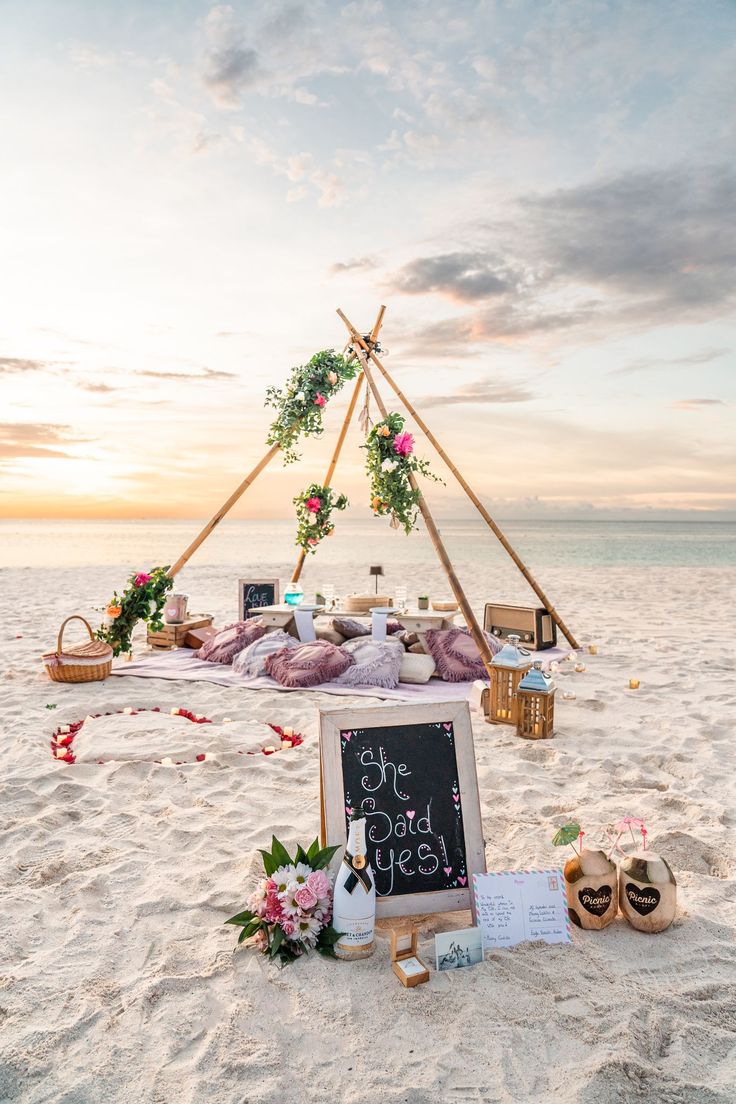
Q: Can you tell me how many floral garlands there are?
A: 4